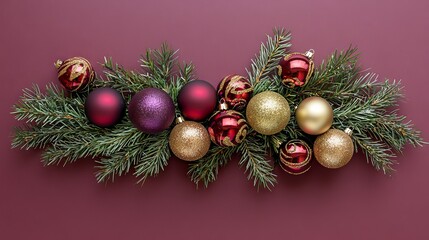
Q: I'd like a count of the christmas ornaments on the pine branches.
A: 12